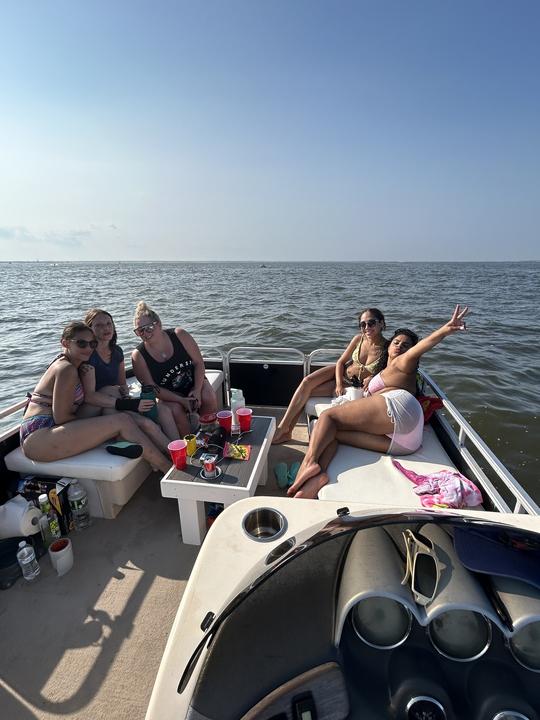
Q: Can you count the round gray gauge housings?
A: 3